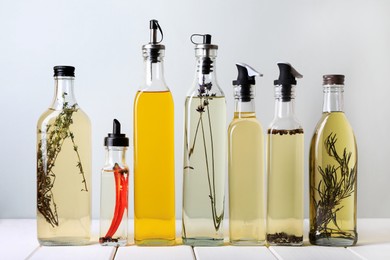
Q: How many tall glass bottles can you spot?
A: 6